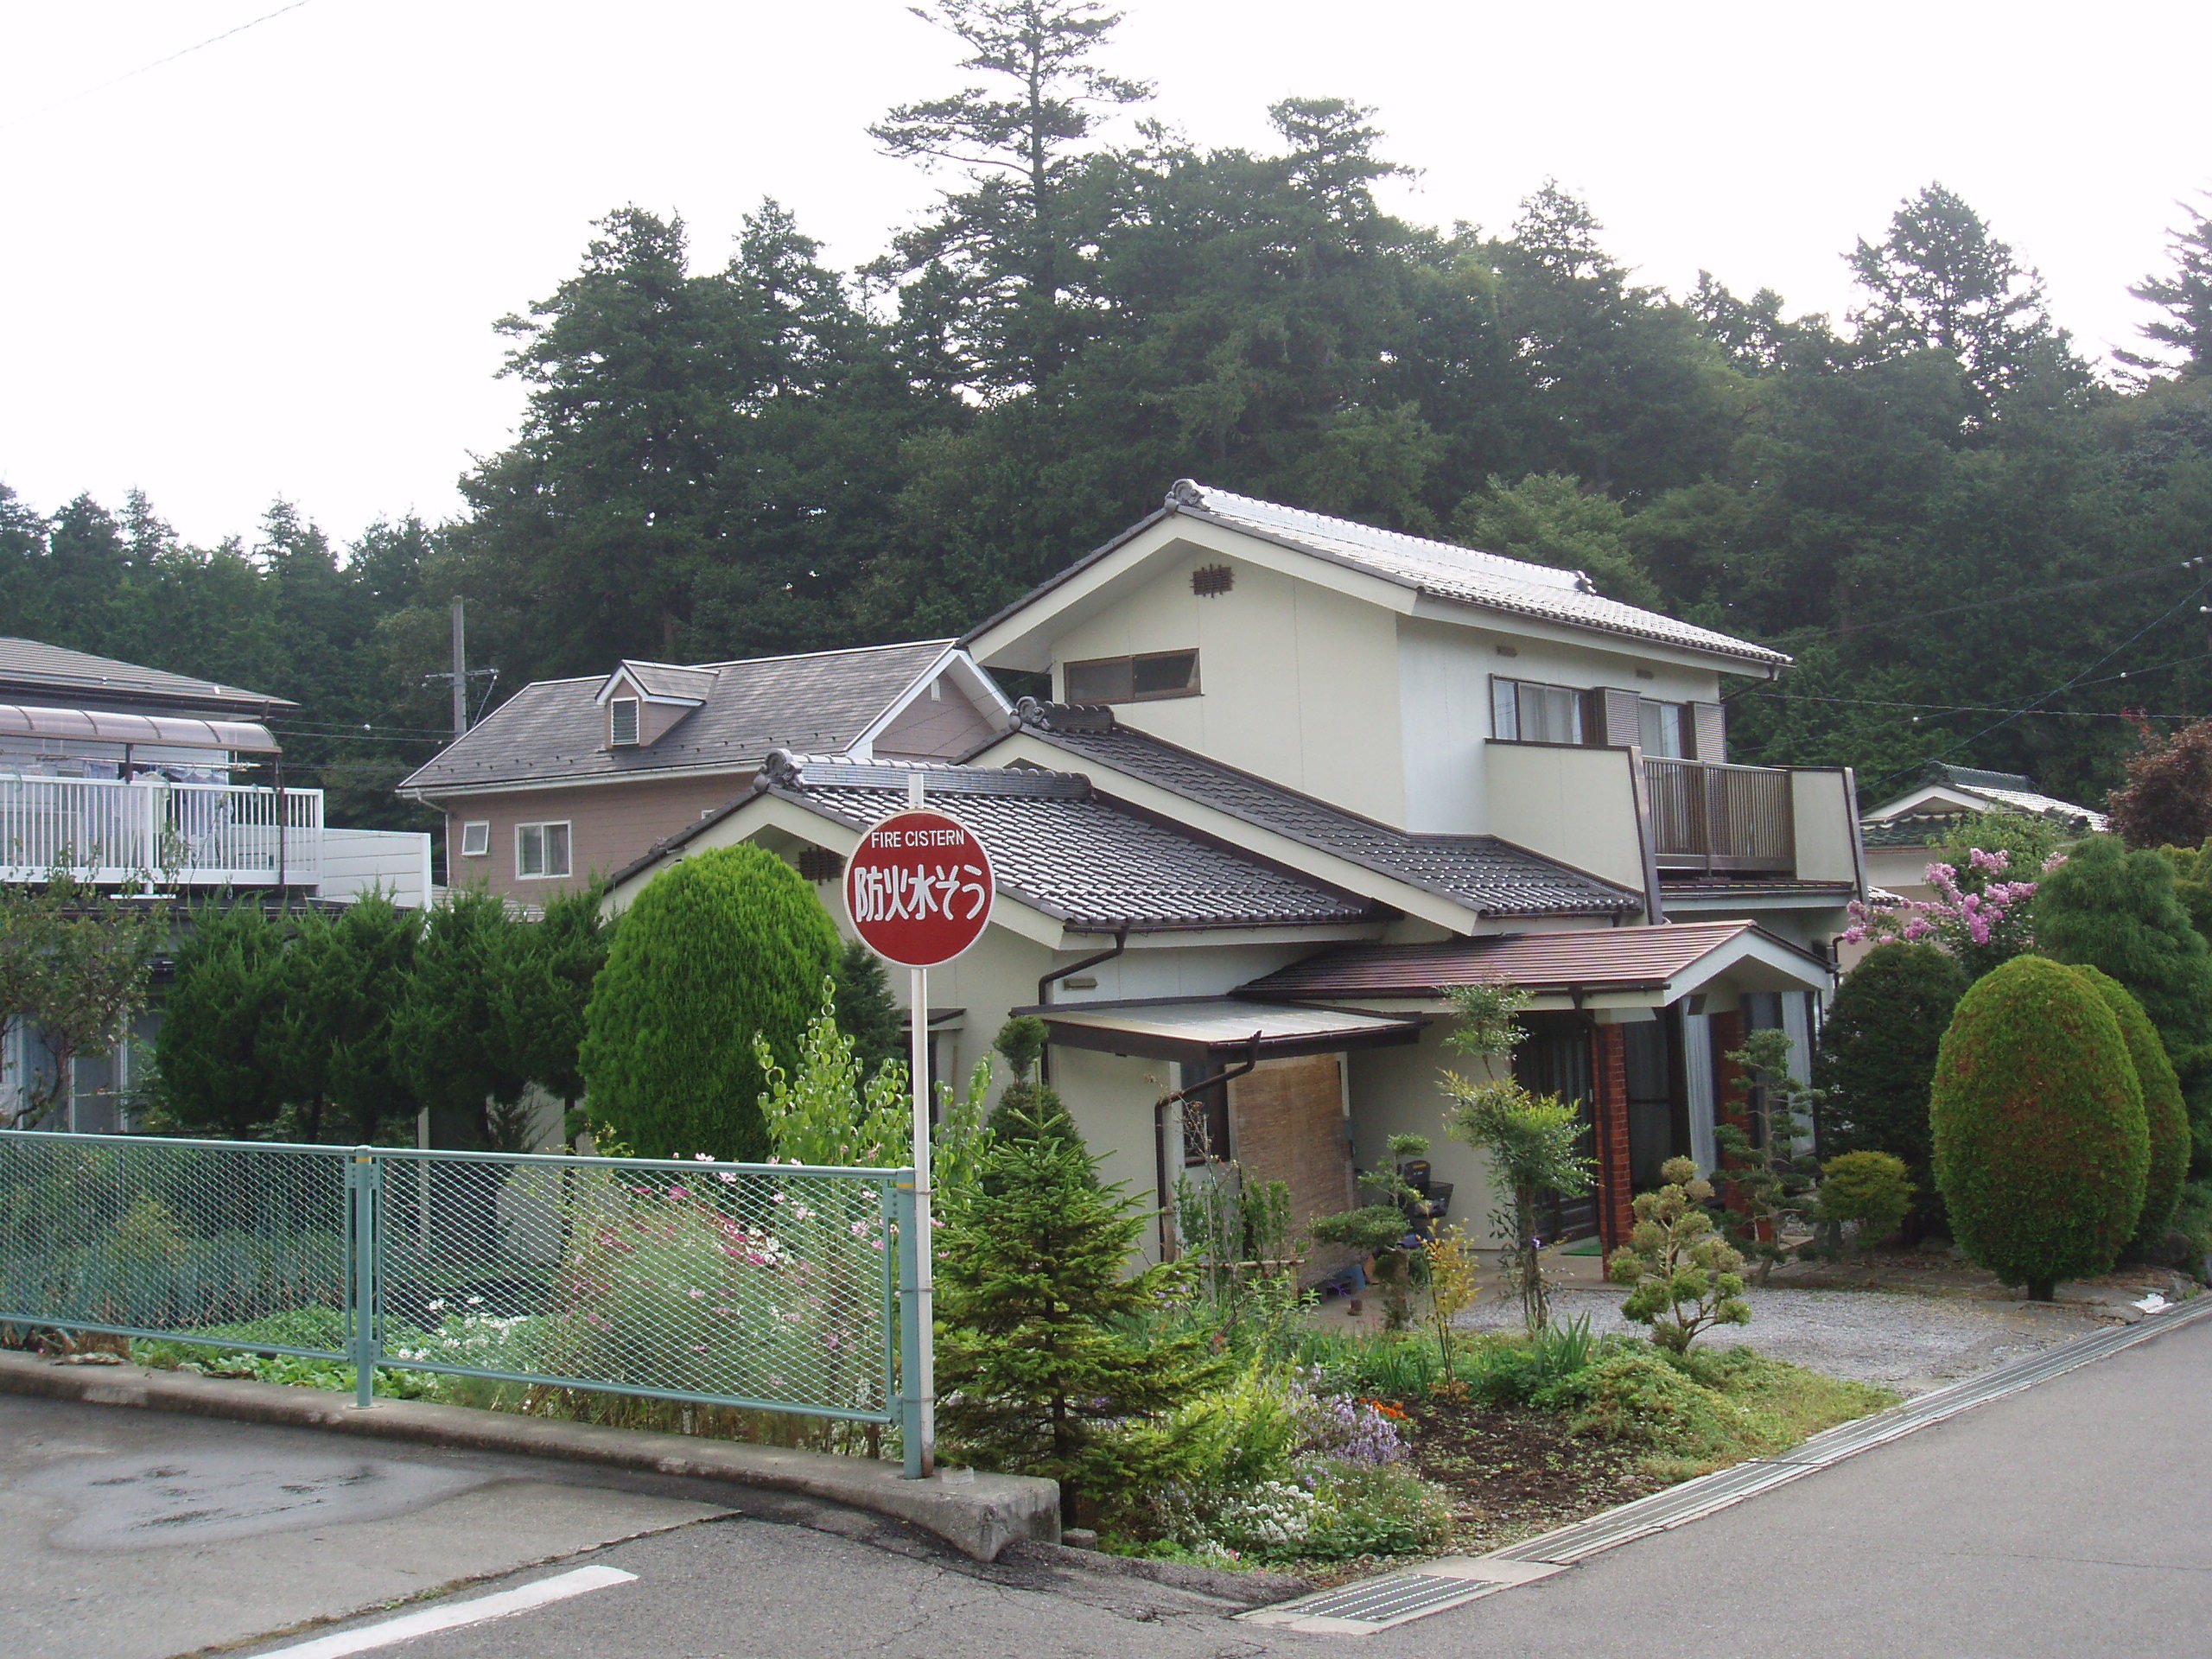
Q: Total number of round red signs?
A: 1